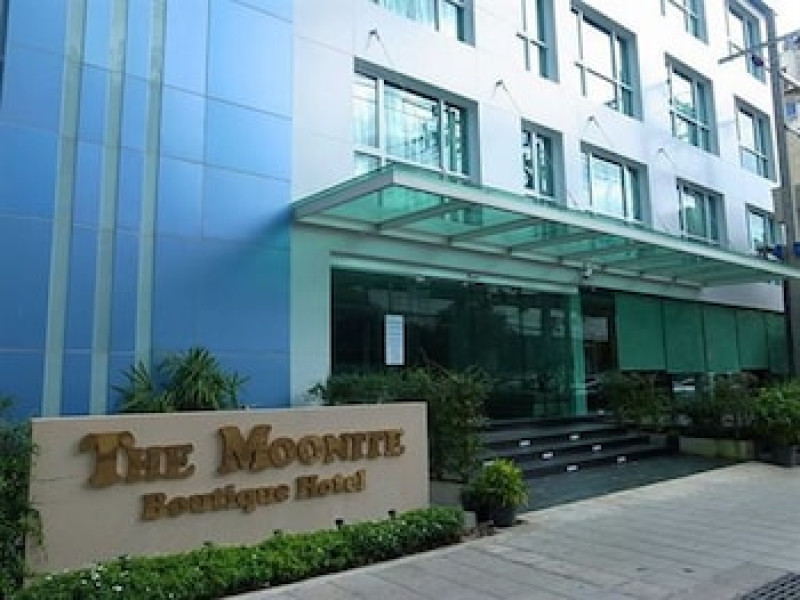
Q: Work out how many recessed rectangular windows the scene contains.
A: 12